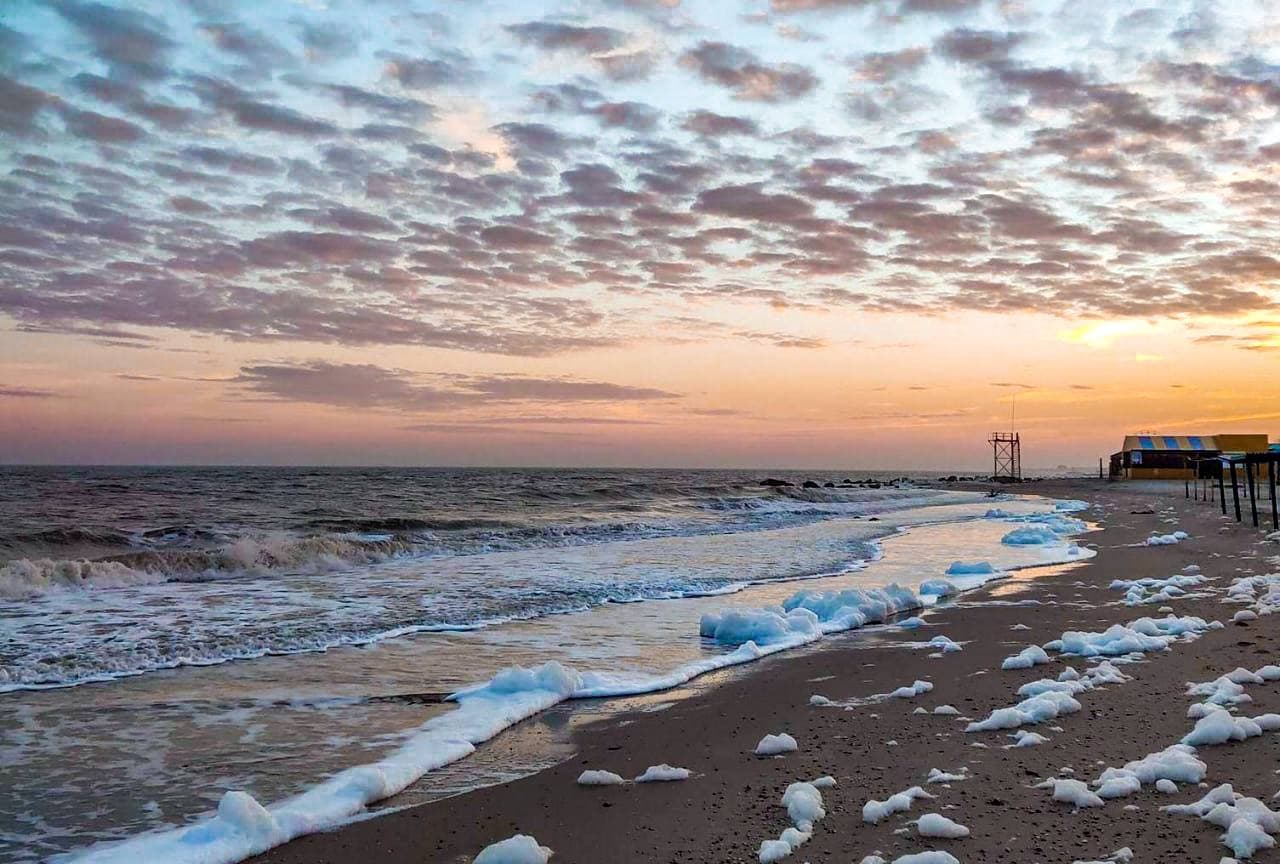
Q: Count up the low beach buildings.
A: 1